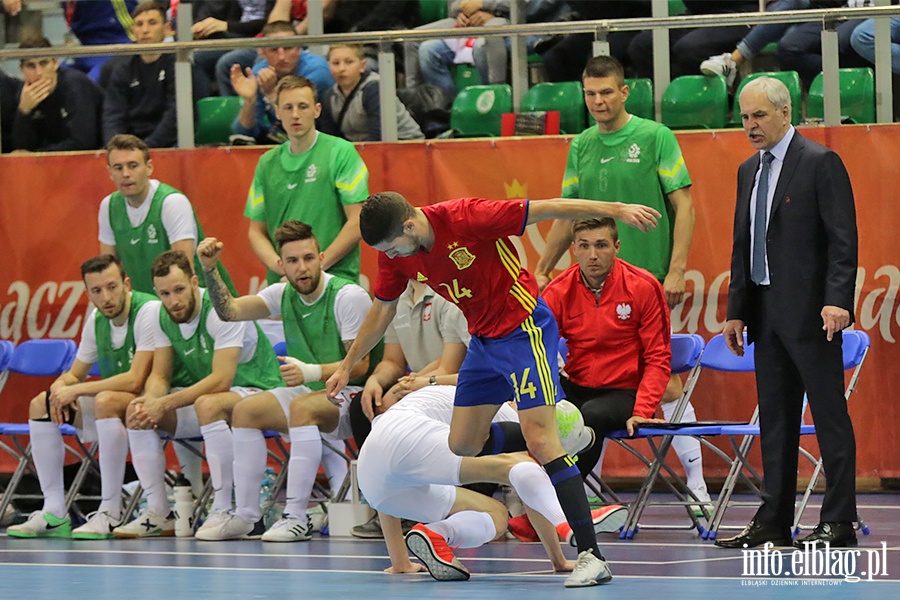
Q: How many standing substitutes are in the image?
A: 3